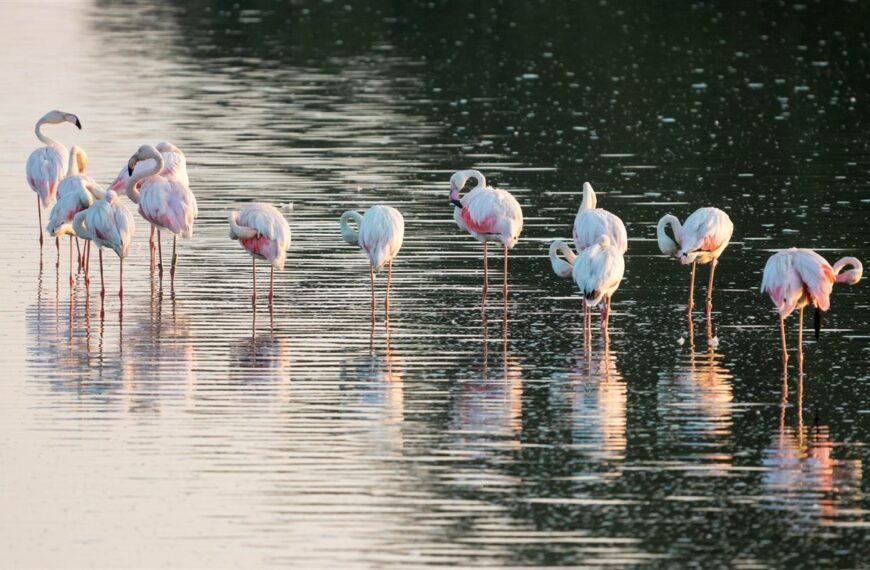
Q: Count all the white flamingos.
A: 13